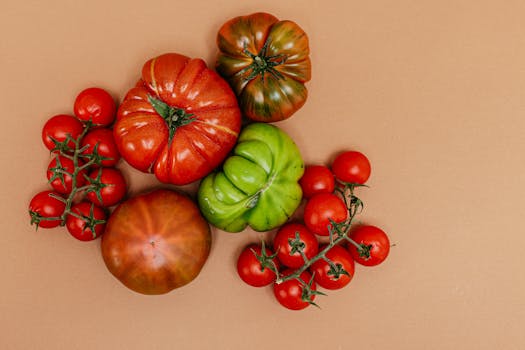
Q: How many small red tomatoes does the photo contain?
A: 15